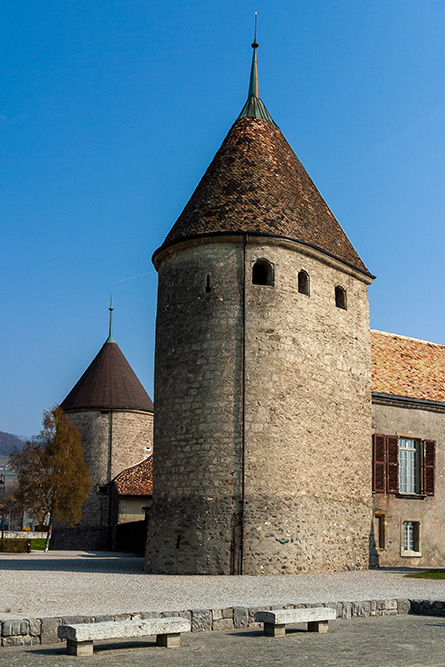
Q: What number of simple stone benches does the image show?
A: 2